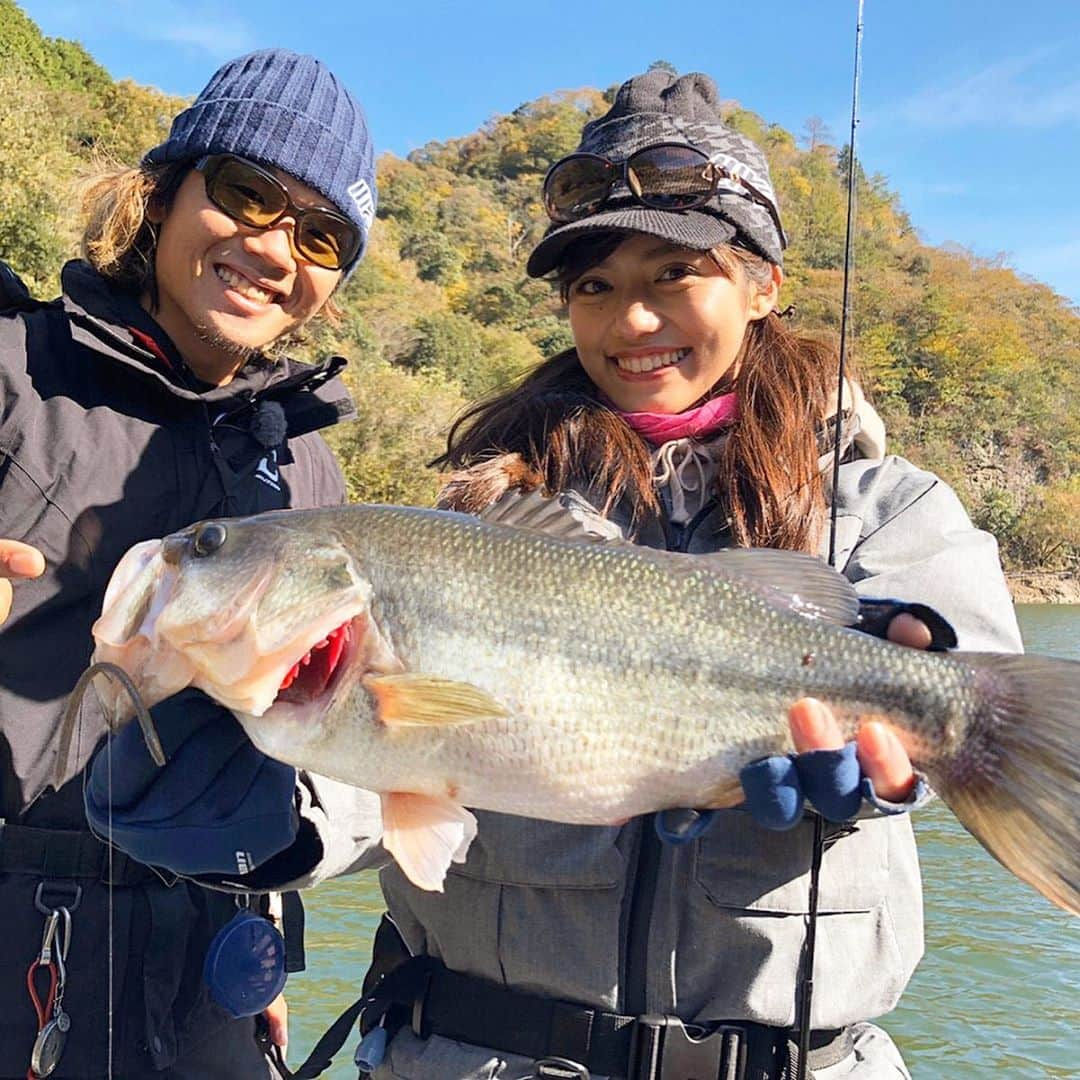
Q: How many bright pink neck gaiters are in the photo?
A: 1